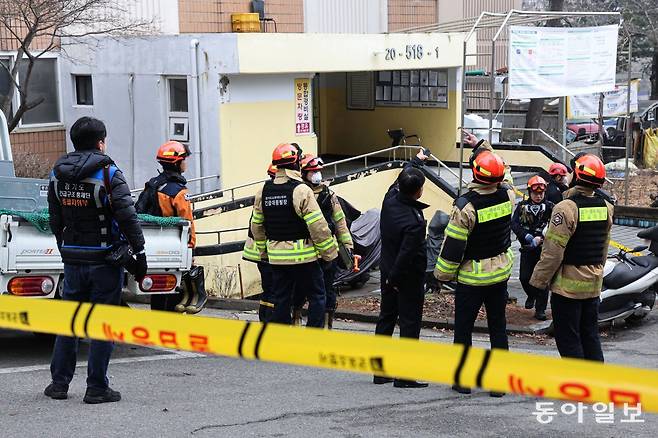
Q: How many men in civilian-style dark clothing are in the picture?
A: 2